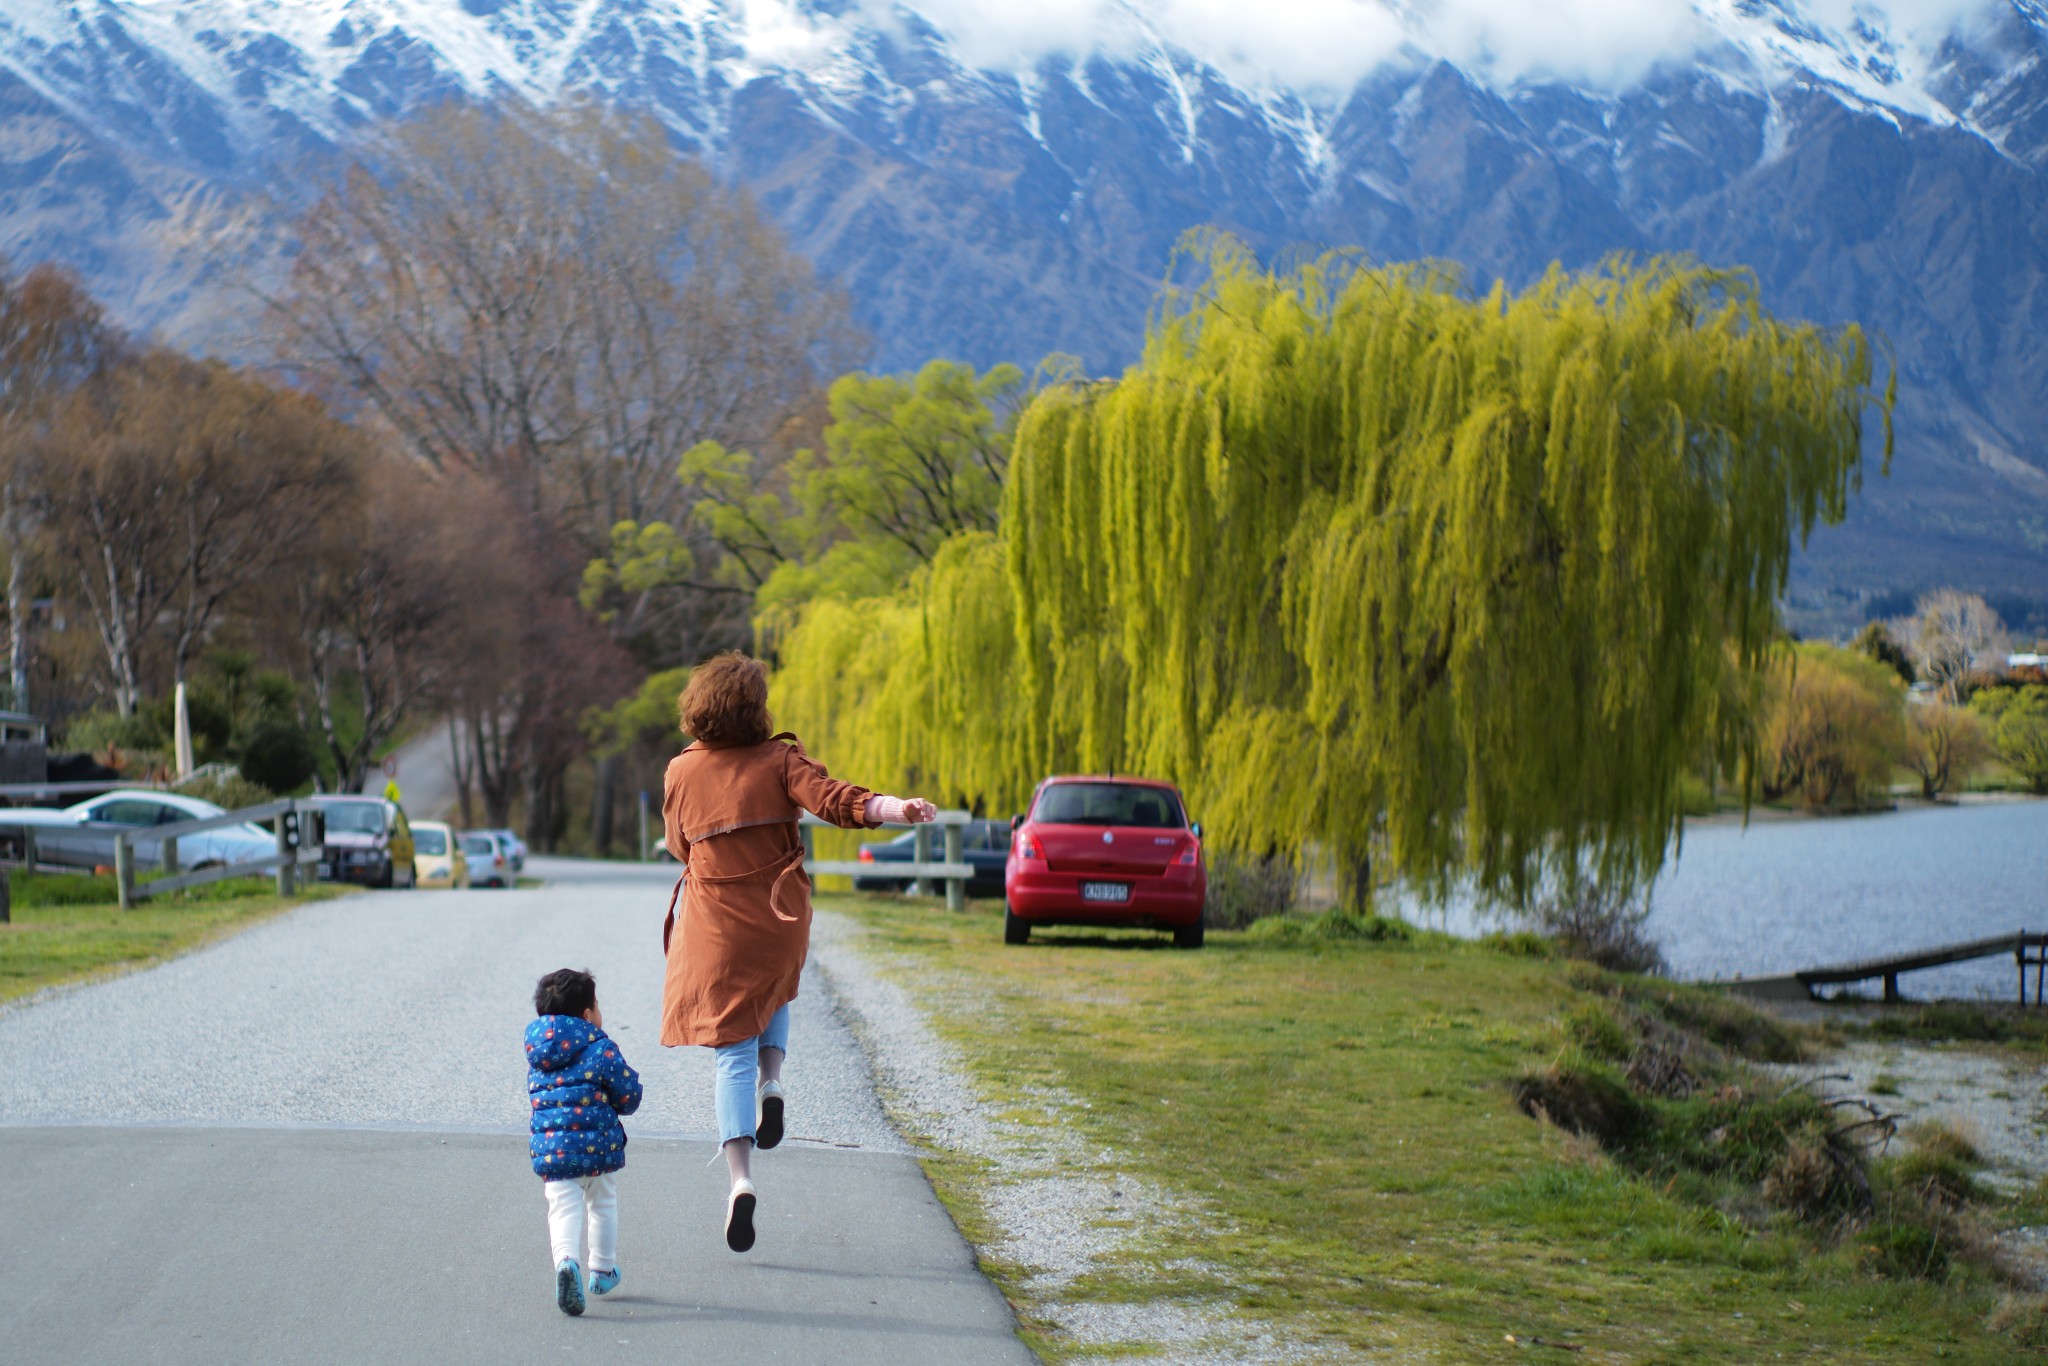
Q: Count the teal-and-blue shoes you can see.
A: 2